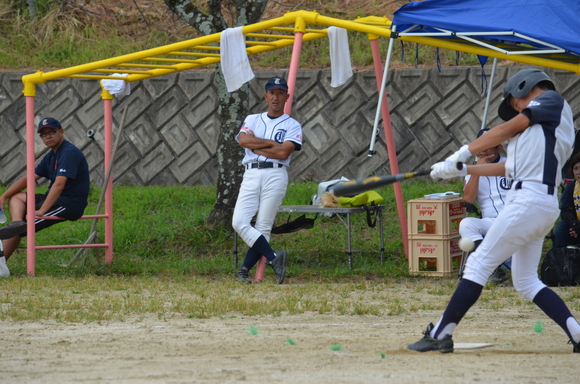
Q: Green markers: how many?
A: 5